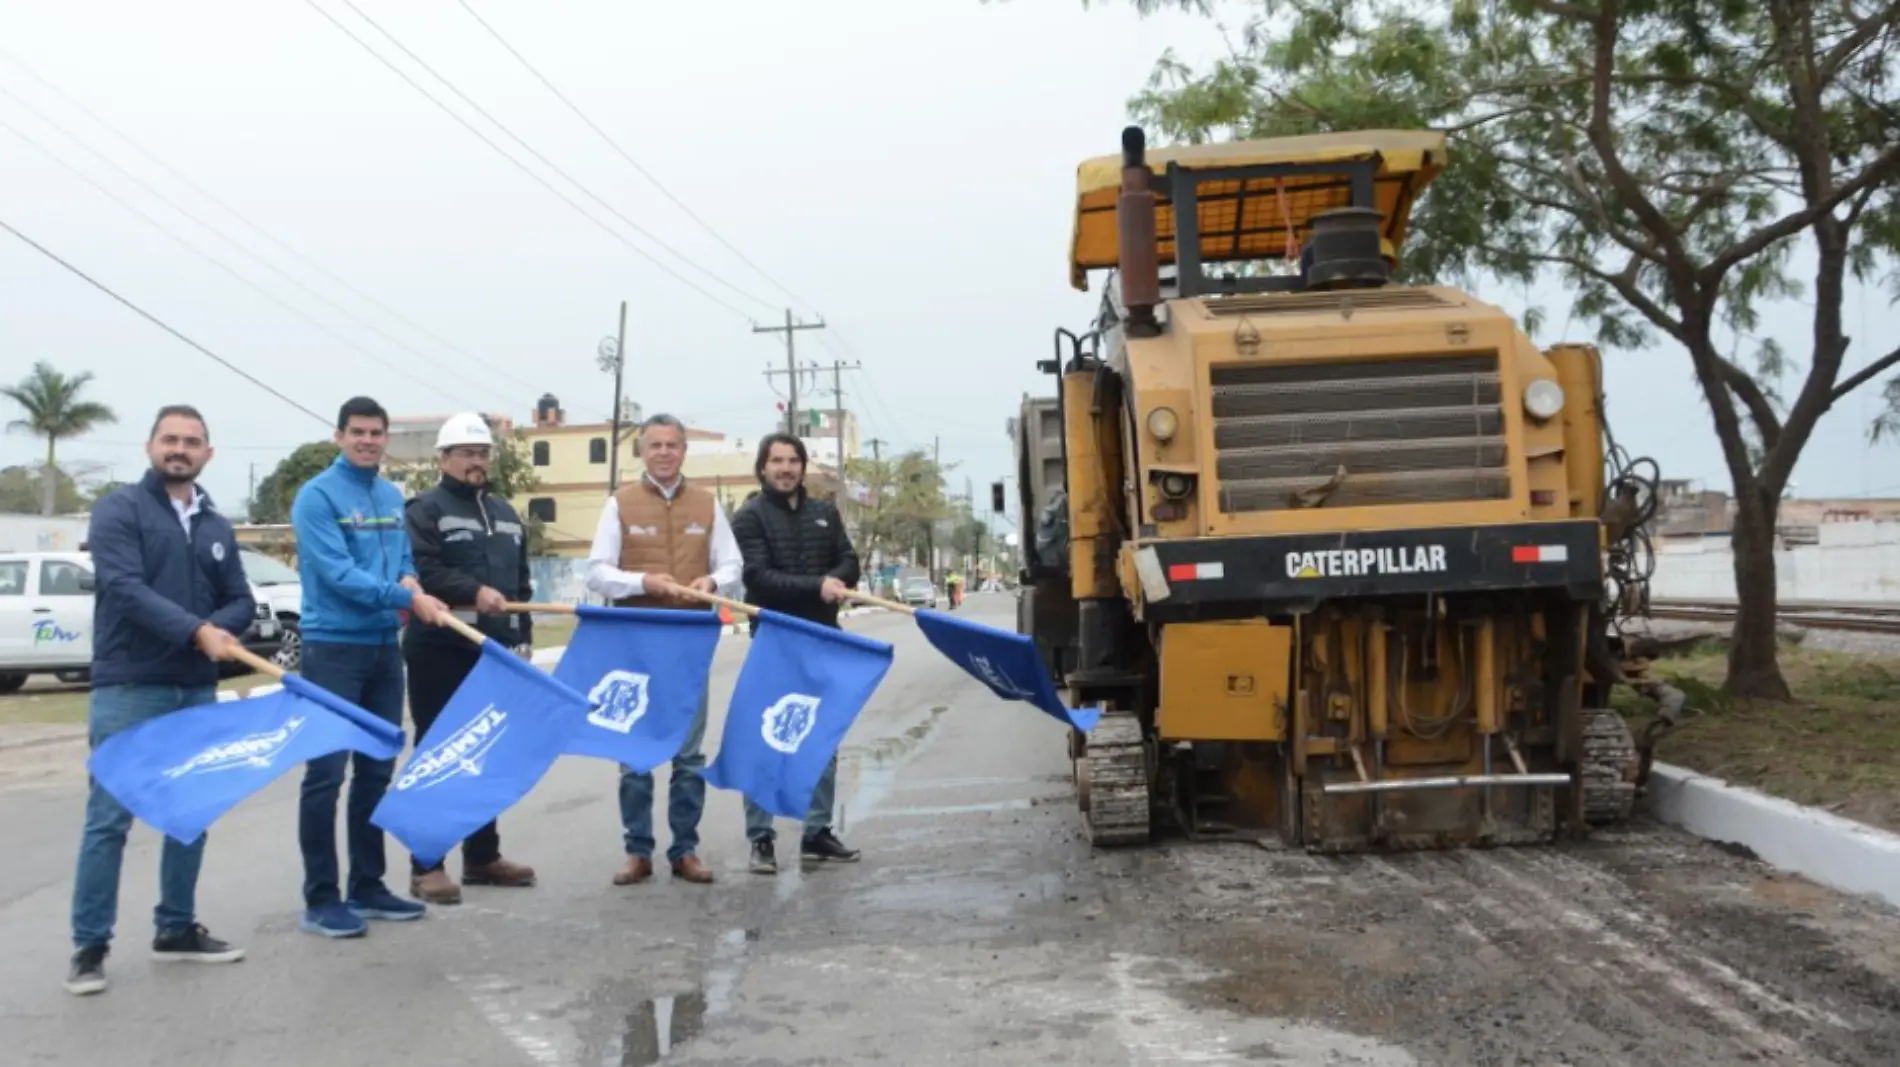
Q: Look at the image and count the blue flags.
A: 5